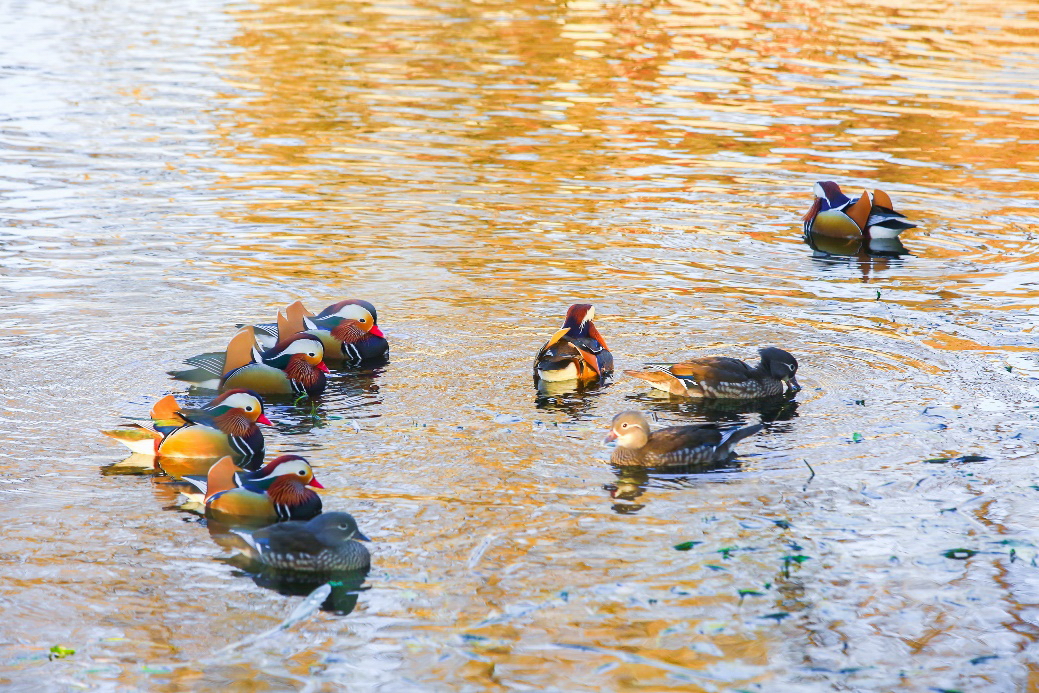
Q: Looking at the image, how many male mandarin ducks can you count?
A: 6